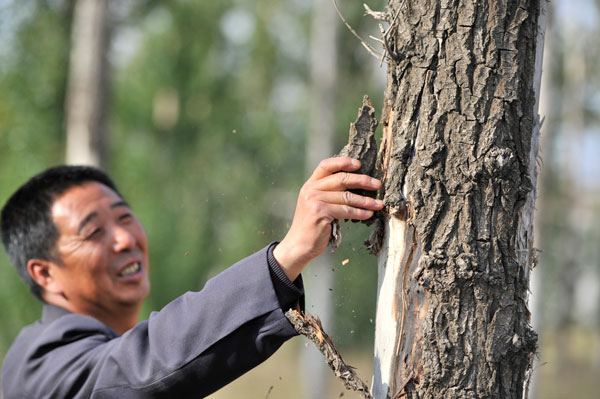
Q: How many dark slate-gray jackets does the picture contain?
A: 1